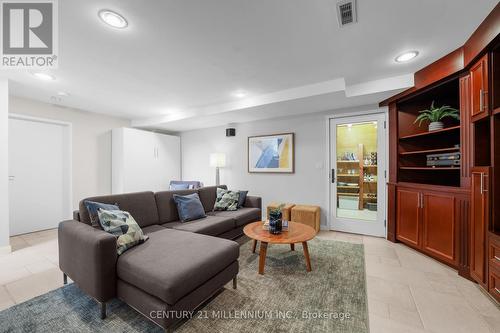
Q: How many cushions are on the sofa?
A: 5